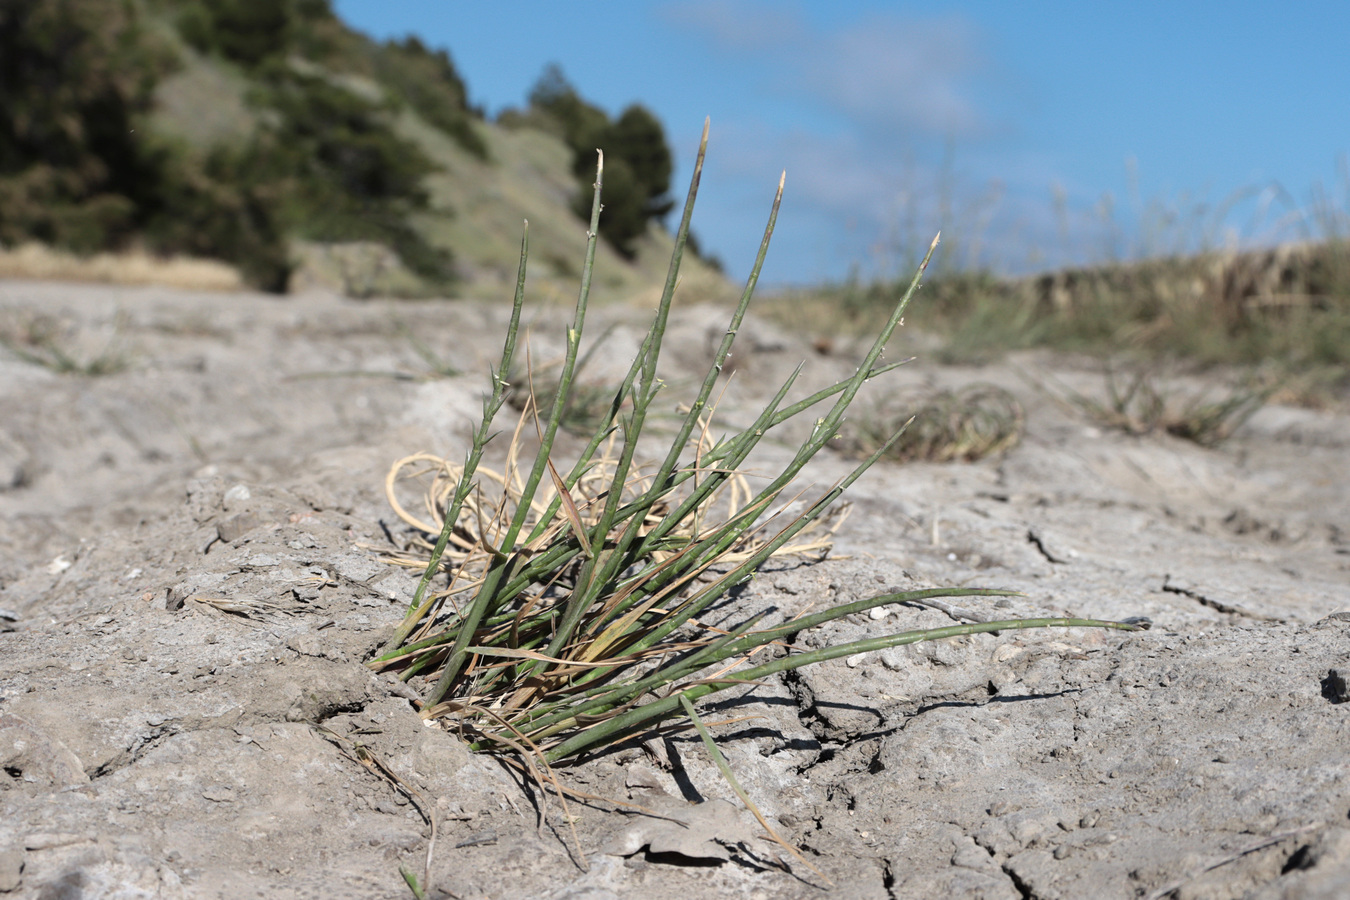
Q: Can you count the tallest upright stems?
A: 5